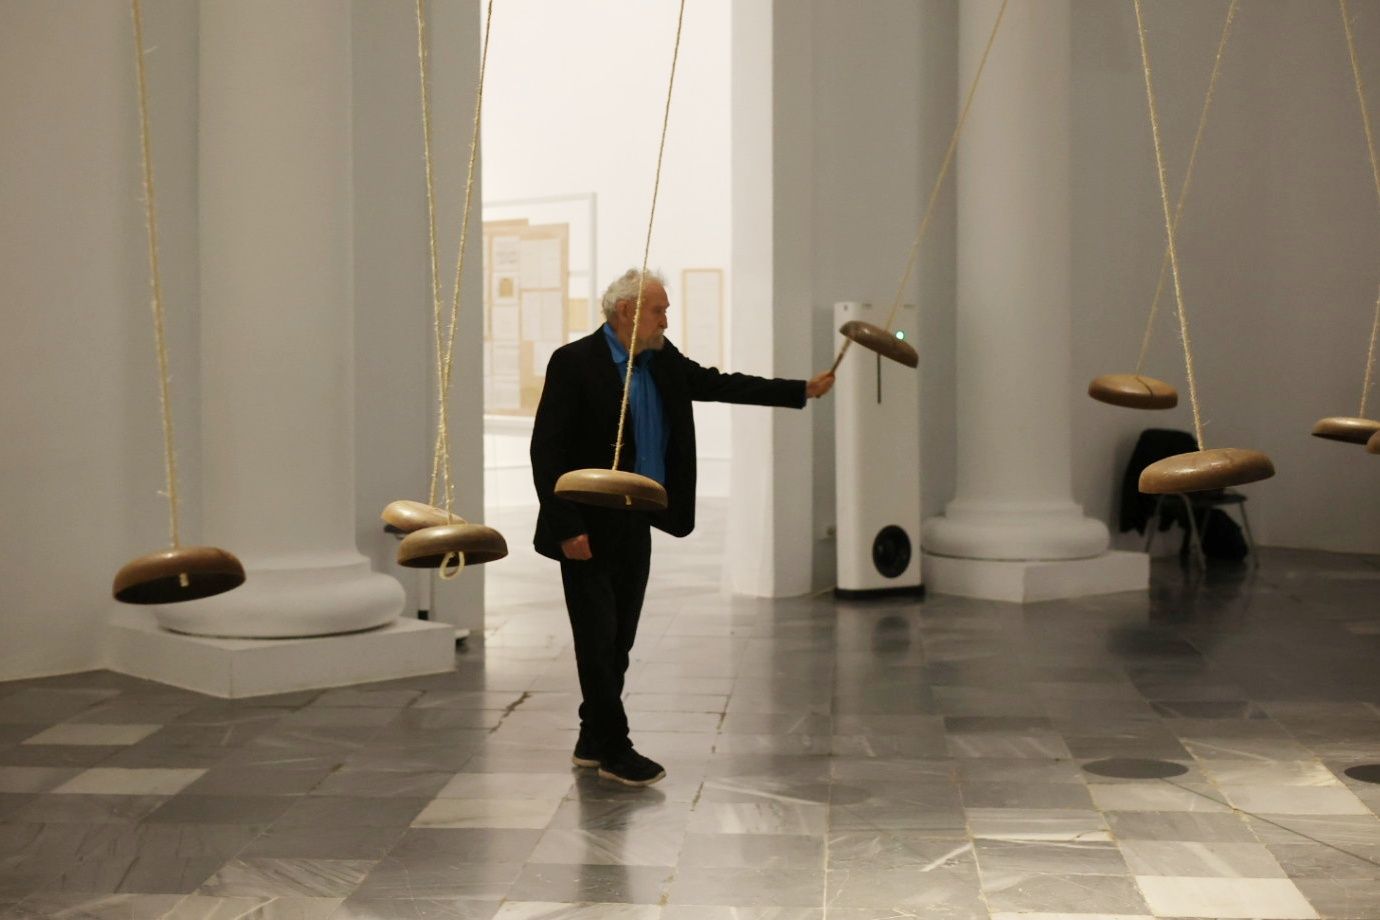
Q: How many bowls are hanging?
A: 9